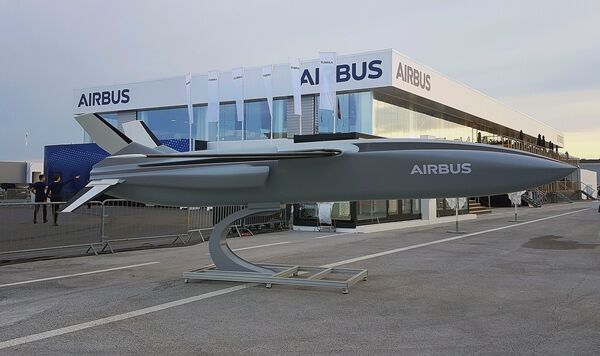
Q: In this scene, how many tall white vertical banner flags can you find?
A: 6